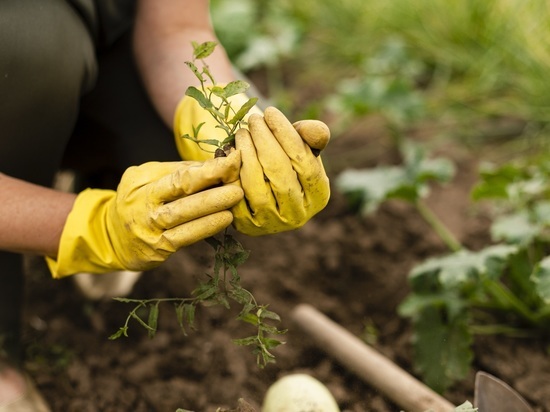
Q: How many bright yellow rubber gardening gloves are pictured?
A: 2